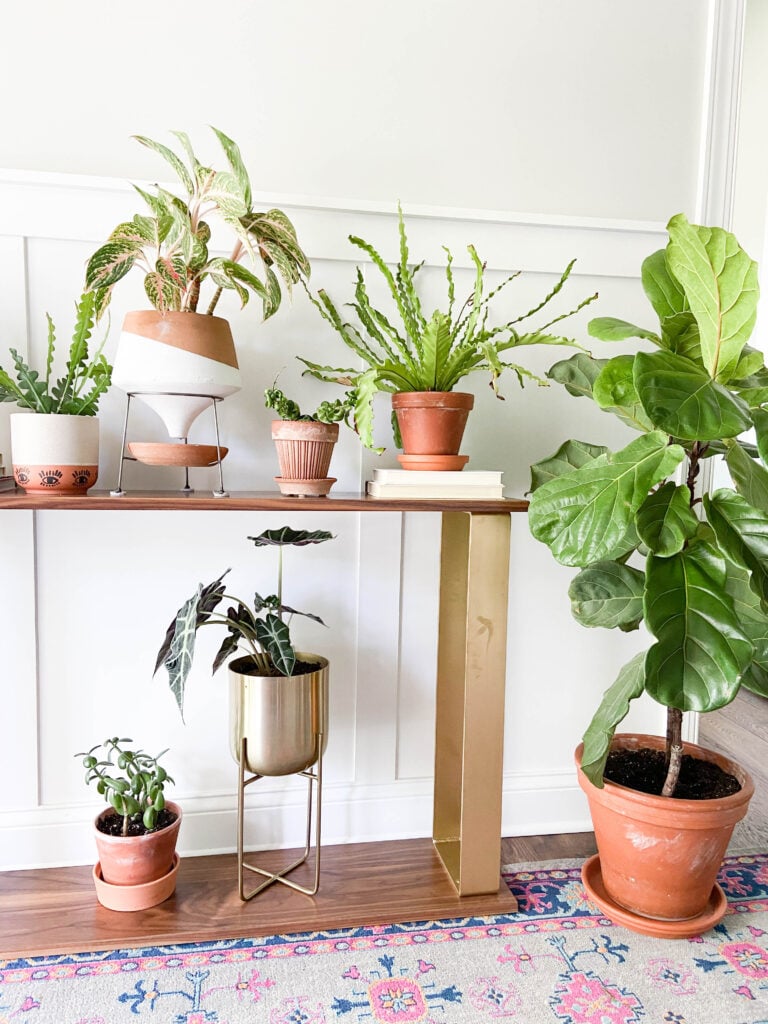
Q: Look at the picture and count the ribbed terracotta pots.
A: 1